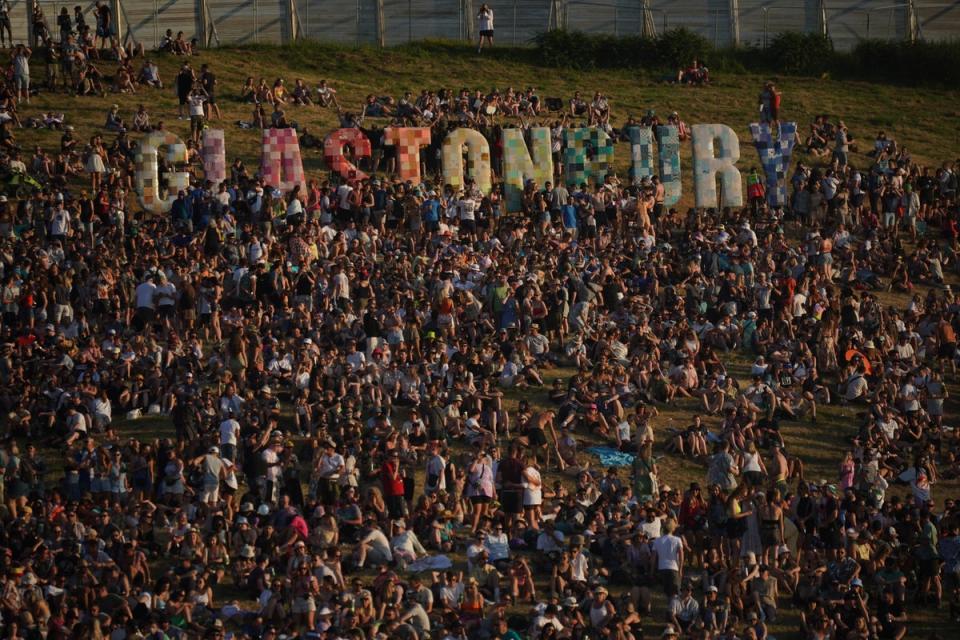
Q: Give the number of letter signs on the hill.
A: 11